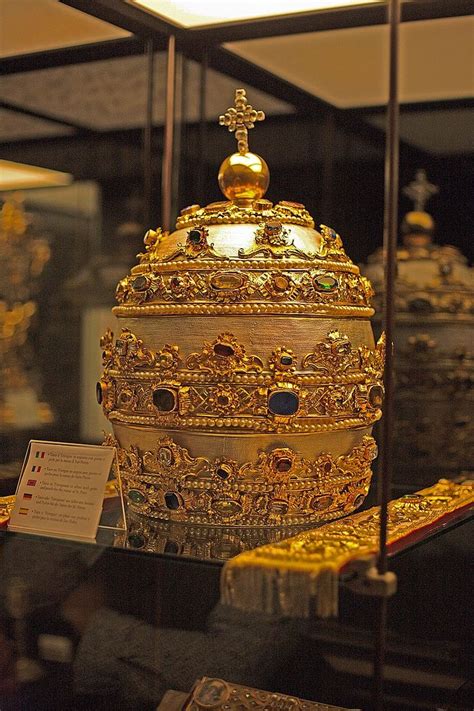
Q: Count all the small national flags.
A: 5